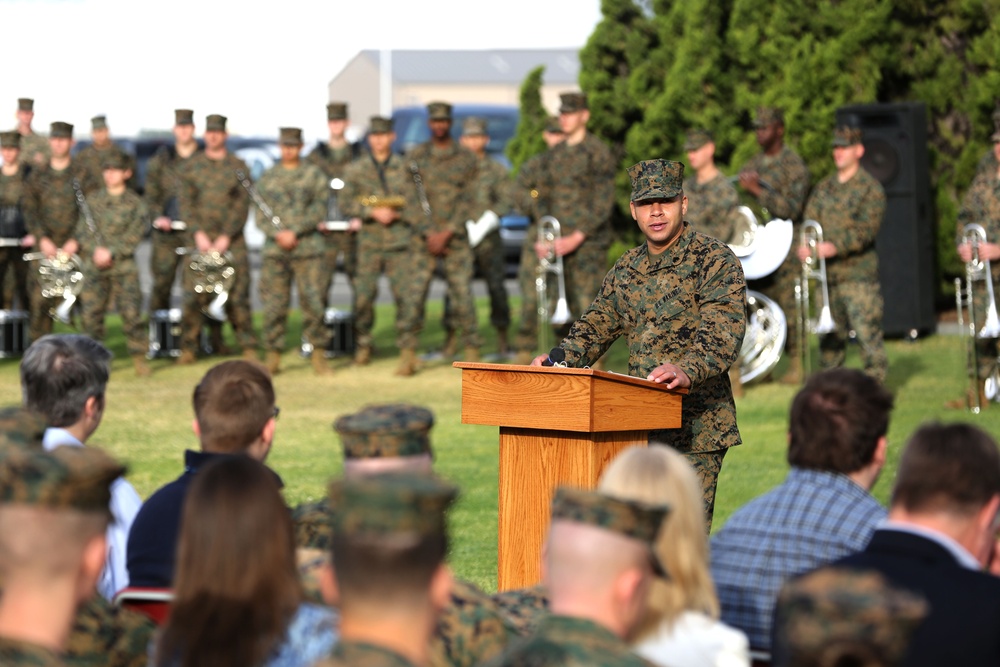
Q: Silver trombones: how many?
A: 3